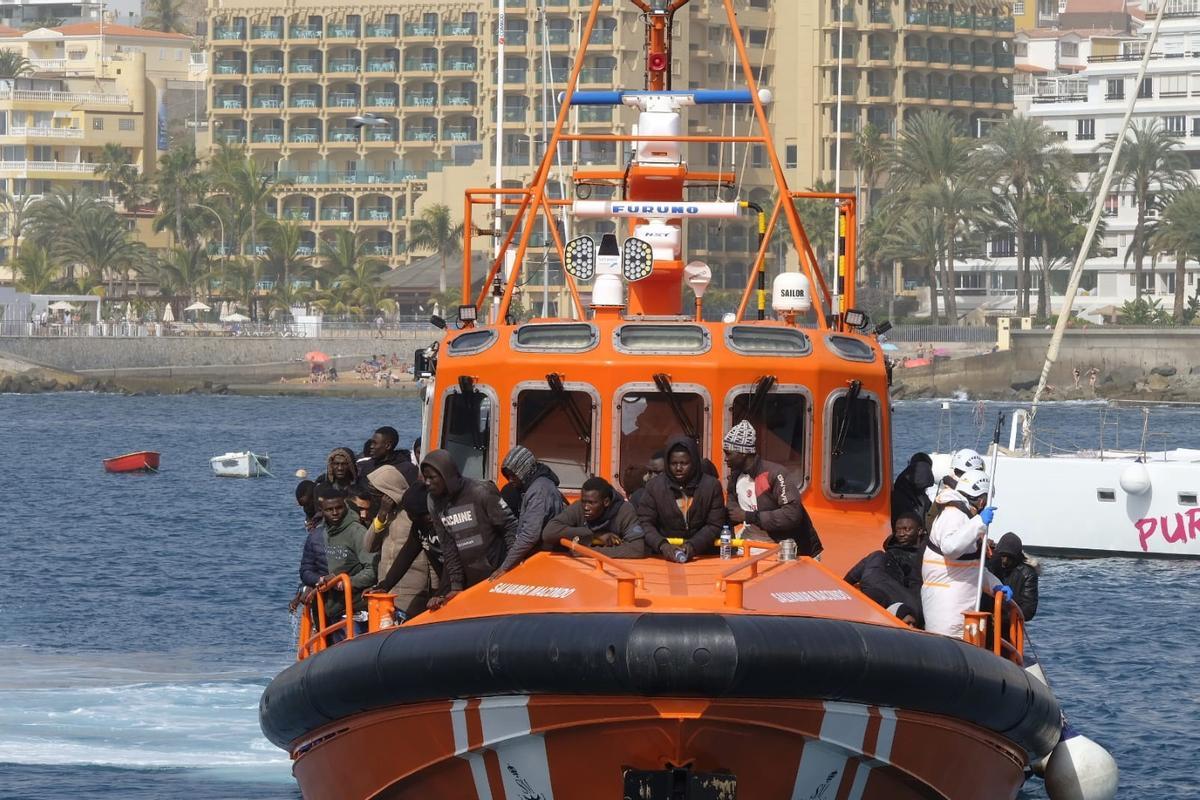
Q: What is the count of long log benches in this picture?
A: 0